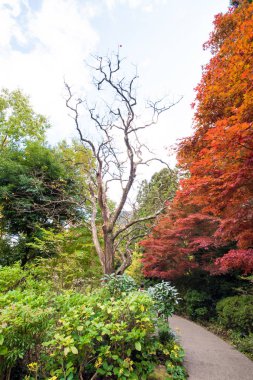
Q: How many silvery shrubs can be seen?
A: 2